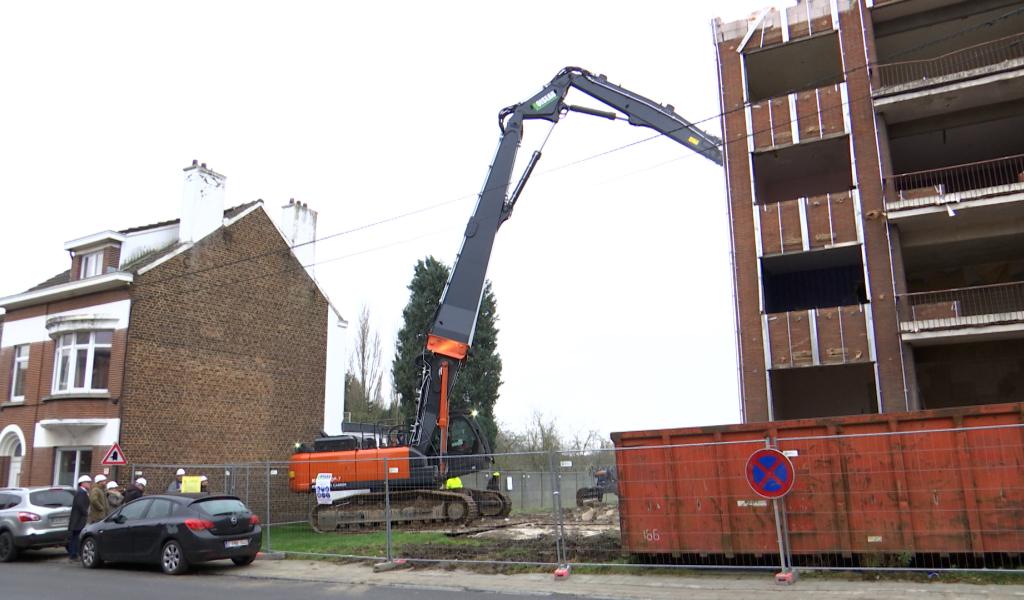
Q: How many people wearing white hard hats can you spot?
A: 6